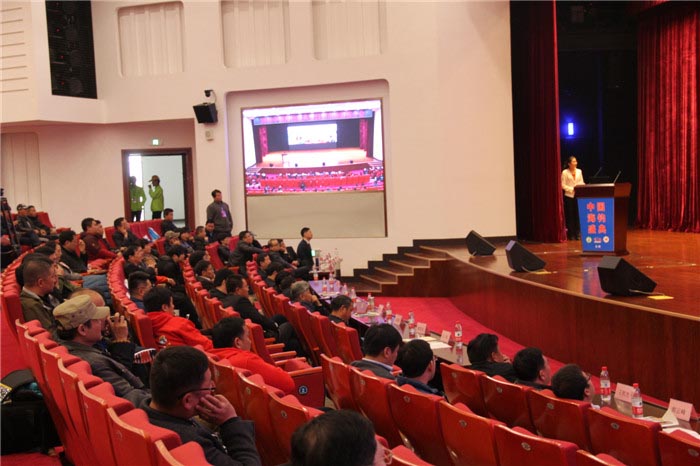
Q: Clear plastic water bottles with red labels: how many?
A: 11